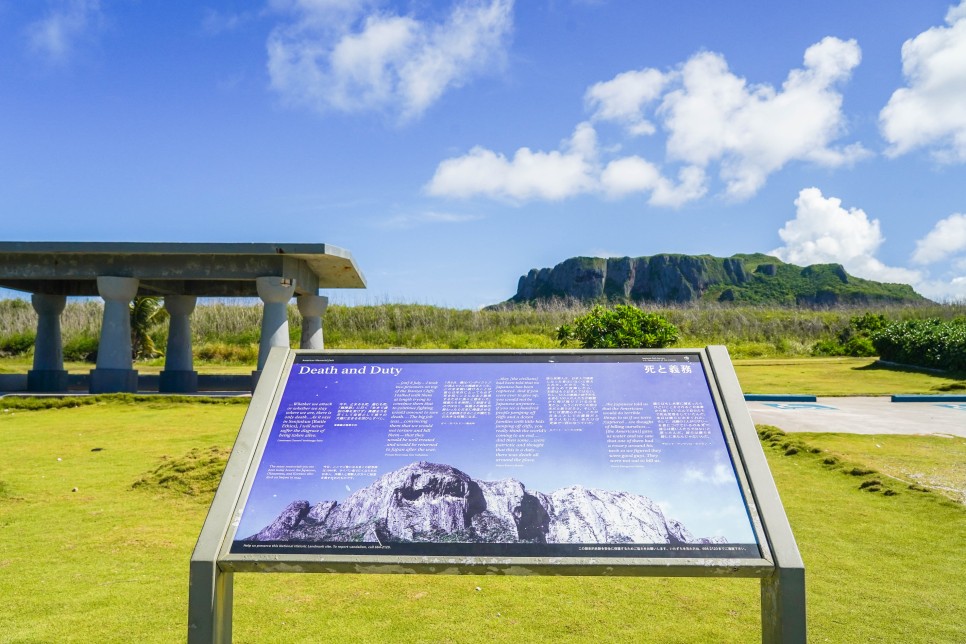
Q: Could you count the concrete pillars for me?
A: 5